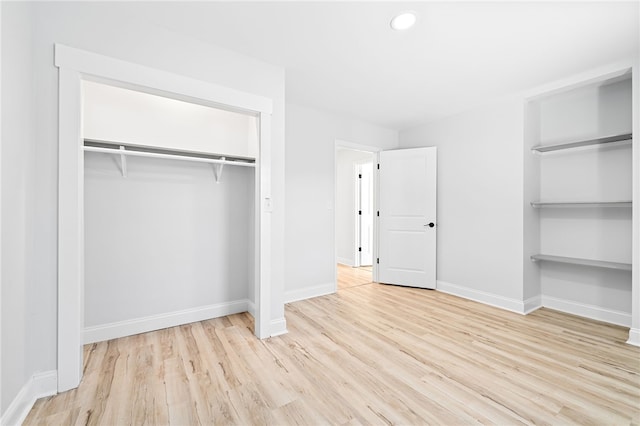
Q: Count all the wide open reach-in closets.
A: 1